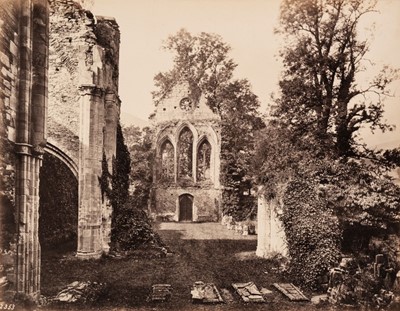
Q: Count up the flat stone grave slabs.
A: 5